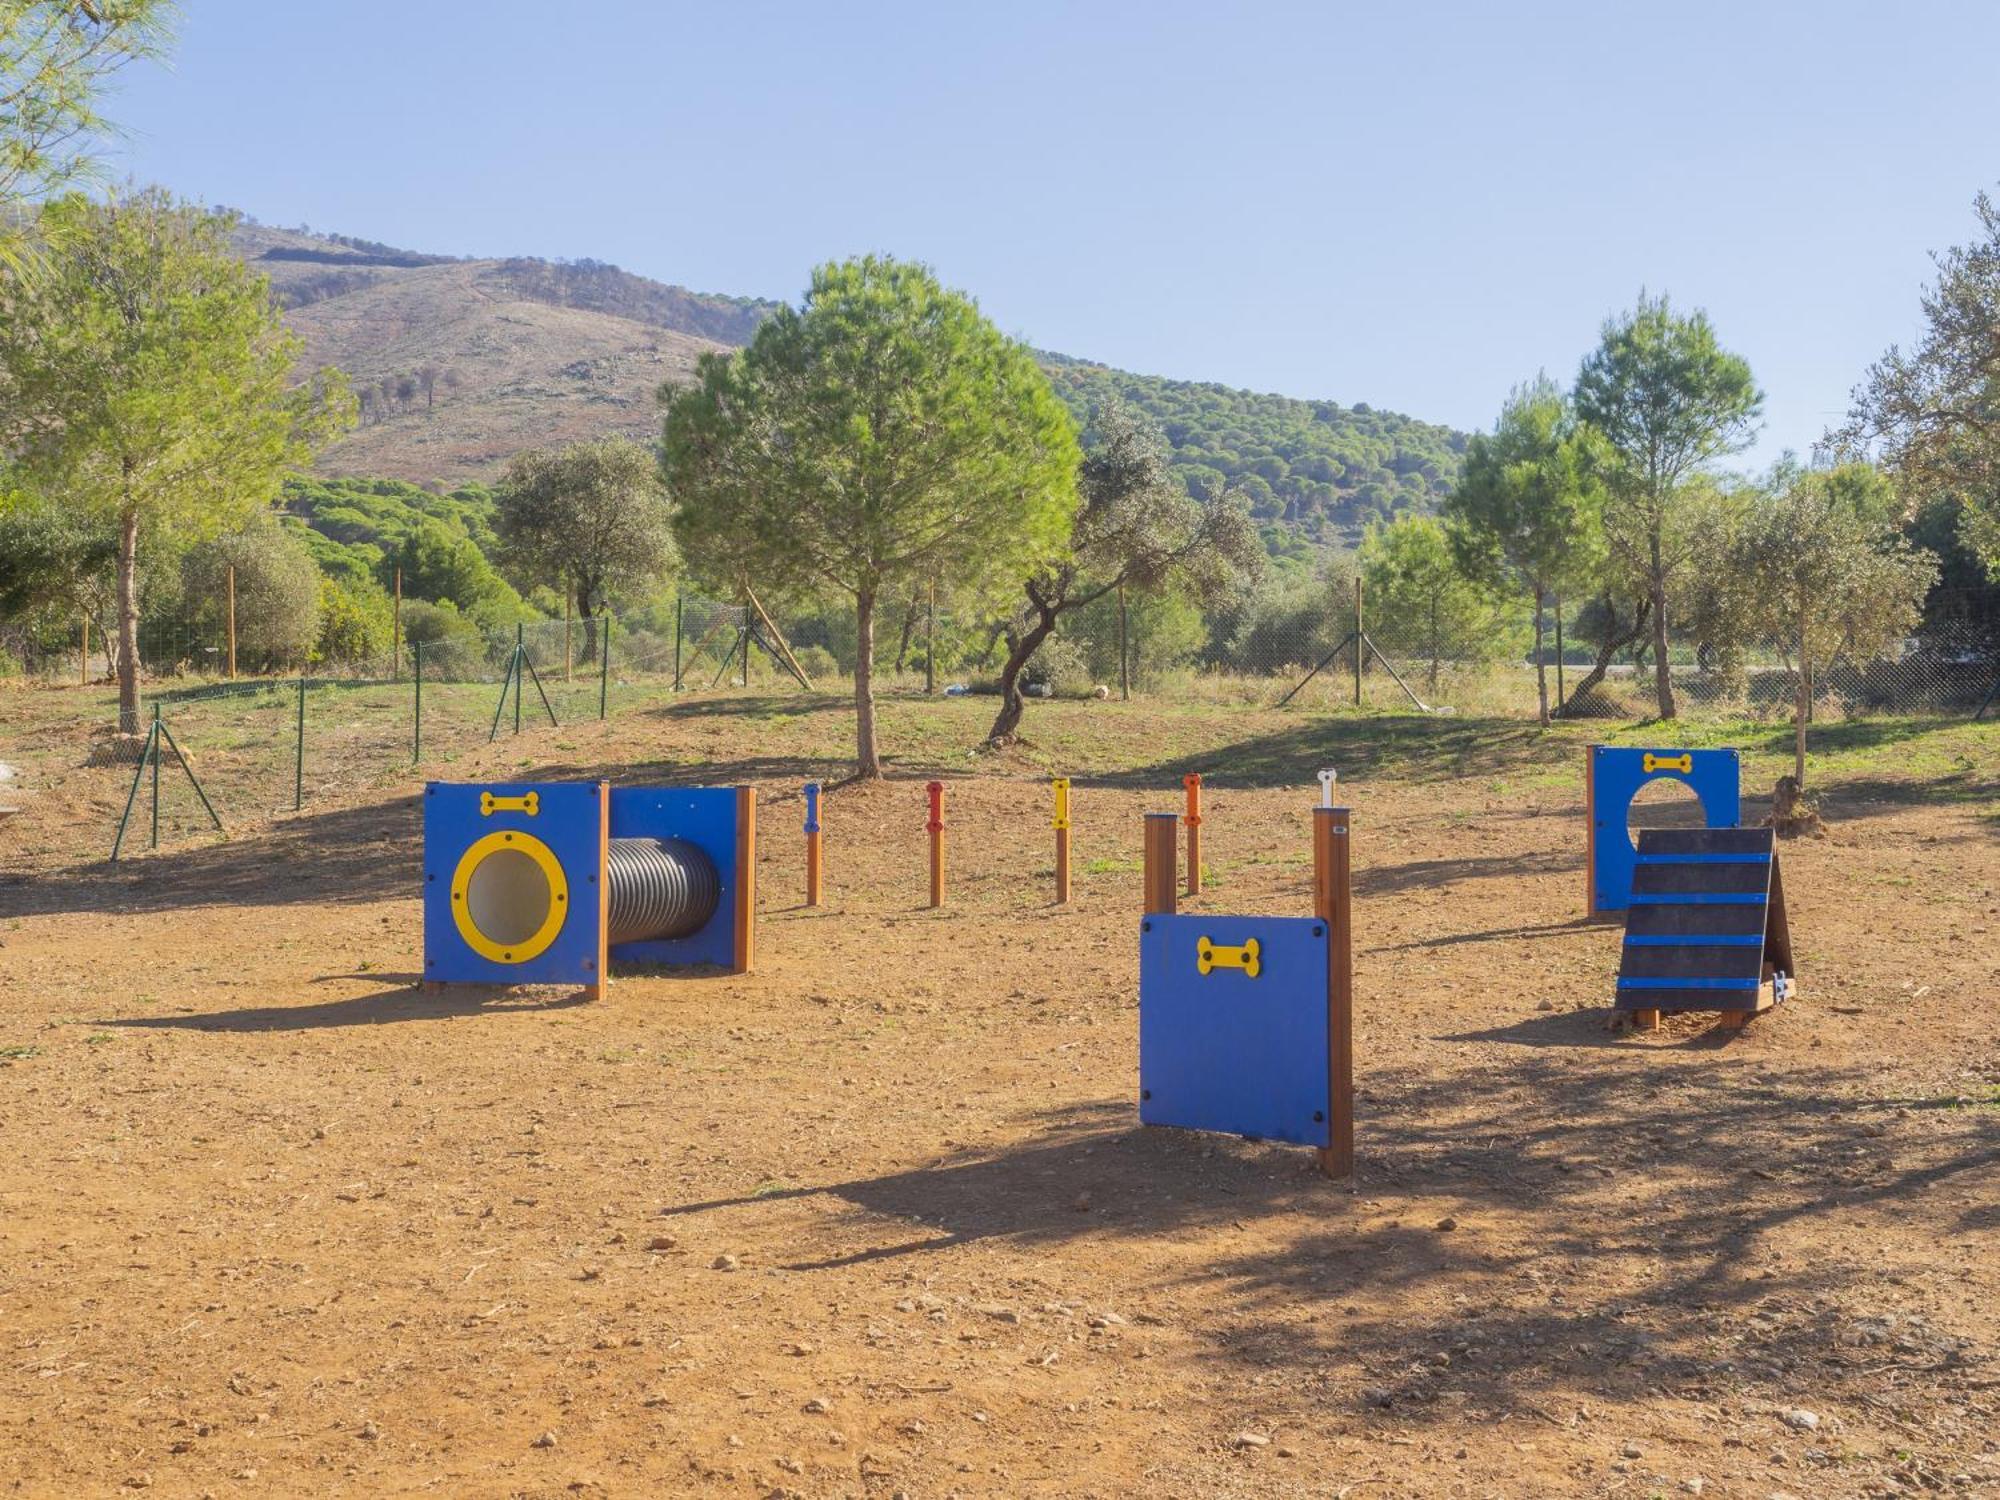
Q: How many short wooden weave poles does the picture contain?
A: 5